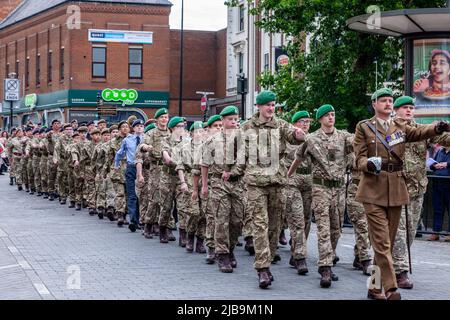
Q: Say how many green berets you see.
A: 11